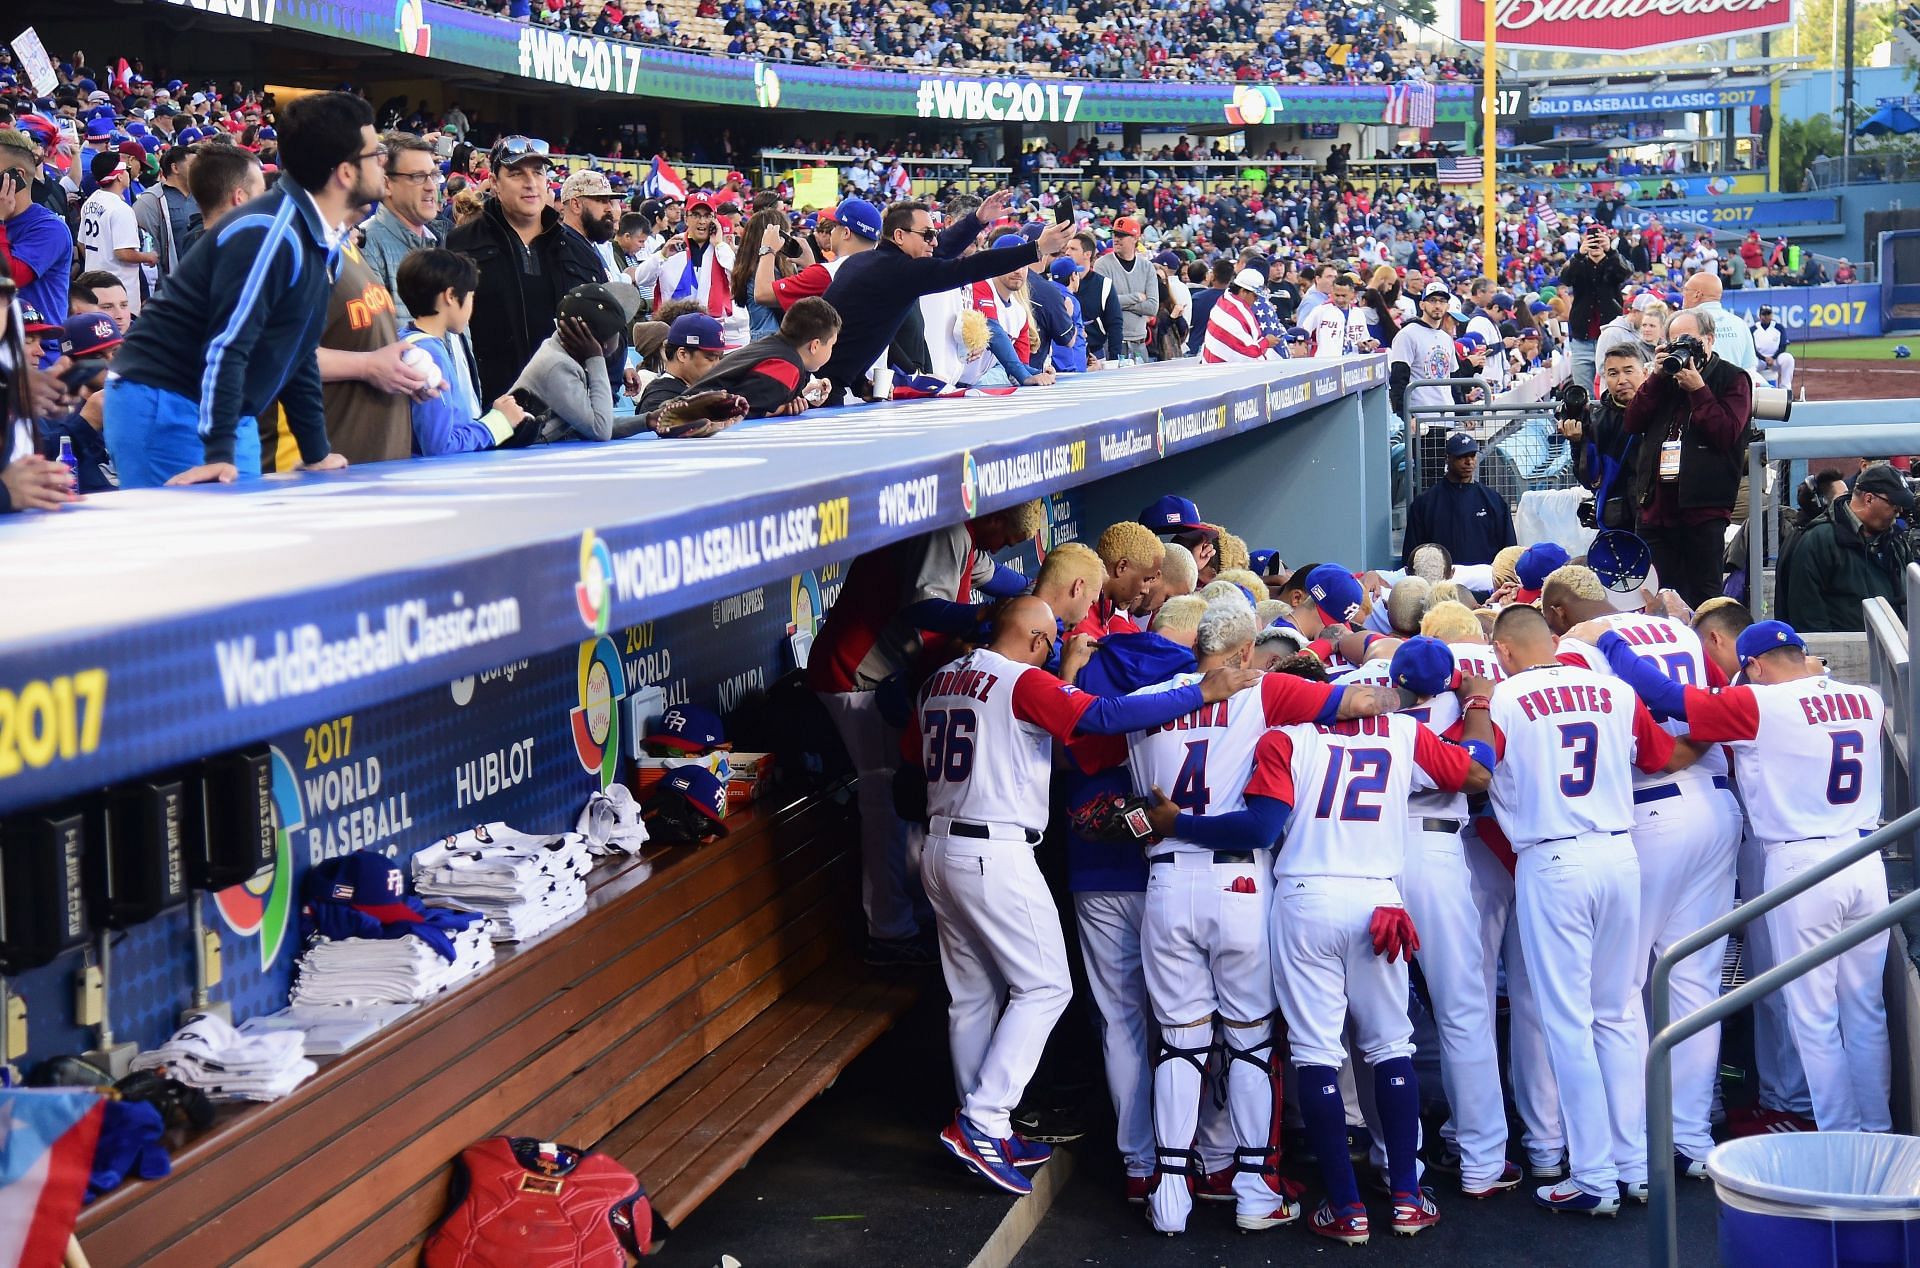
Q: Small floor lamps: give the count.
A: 0